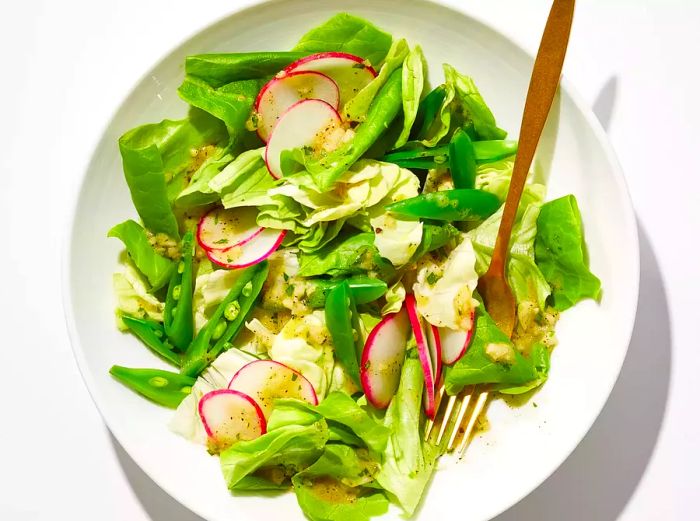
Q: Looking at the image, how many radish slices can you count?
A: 11